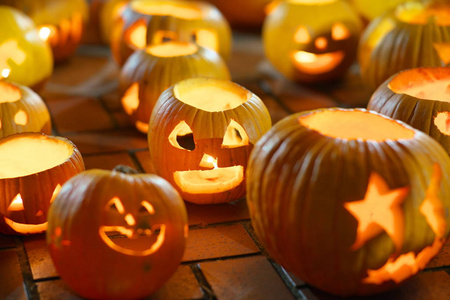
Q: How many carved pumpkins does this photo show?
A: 12